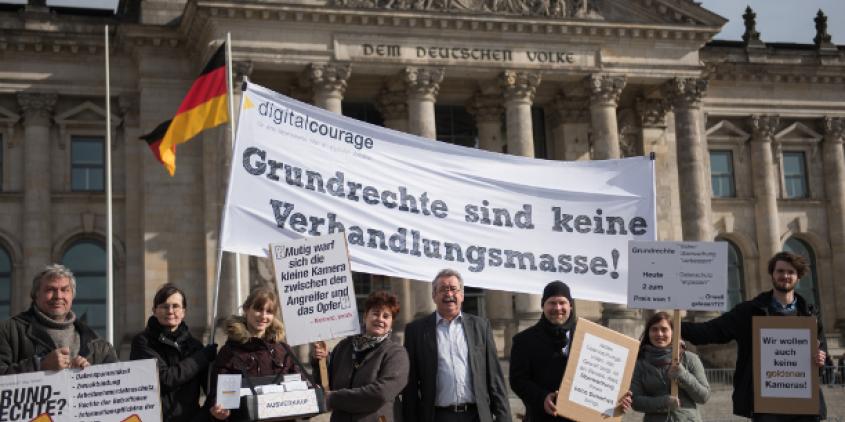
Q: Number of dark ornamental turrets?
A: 2